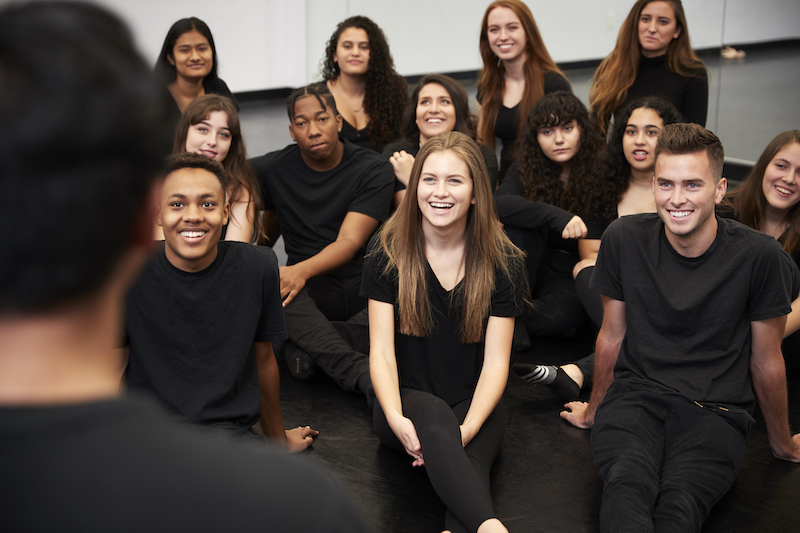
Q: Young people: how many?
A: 13